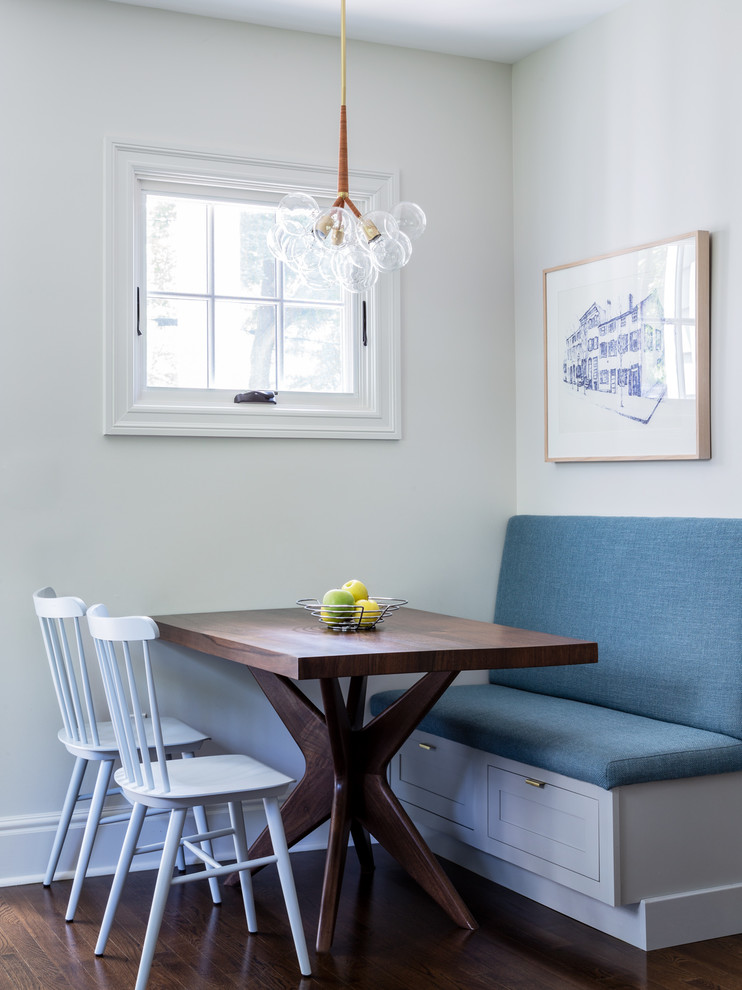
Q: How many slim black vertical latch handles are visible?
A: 2